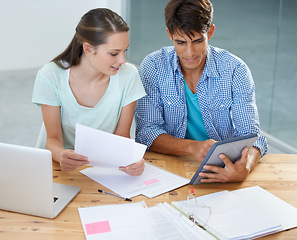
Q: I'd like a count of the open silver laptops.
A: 1